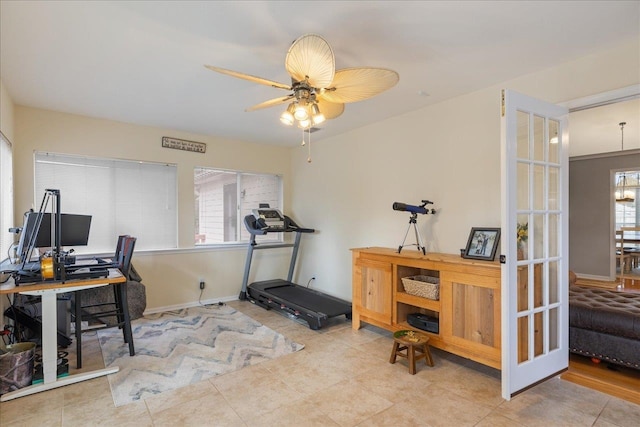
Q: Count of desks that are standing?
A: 1